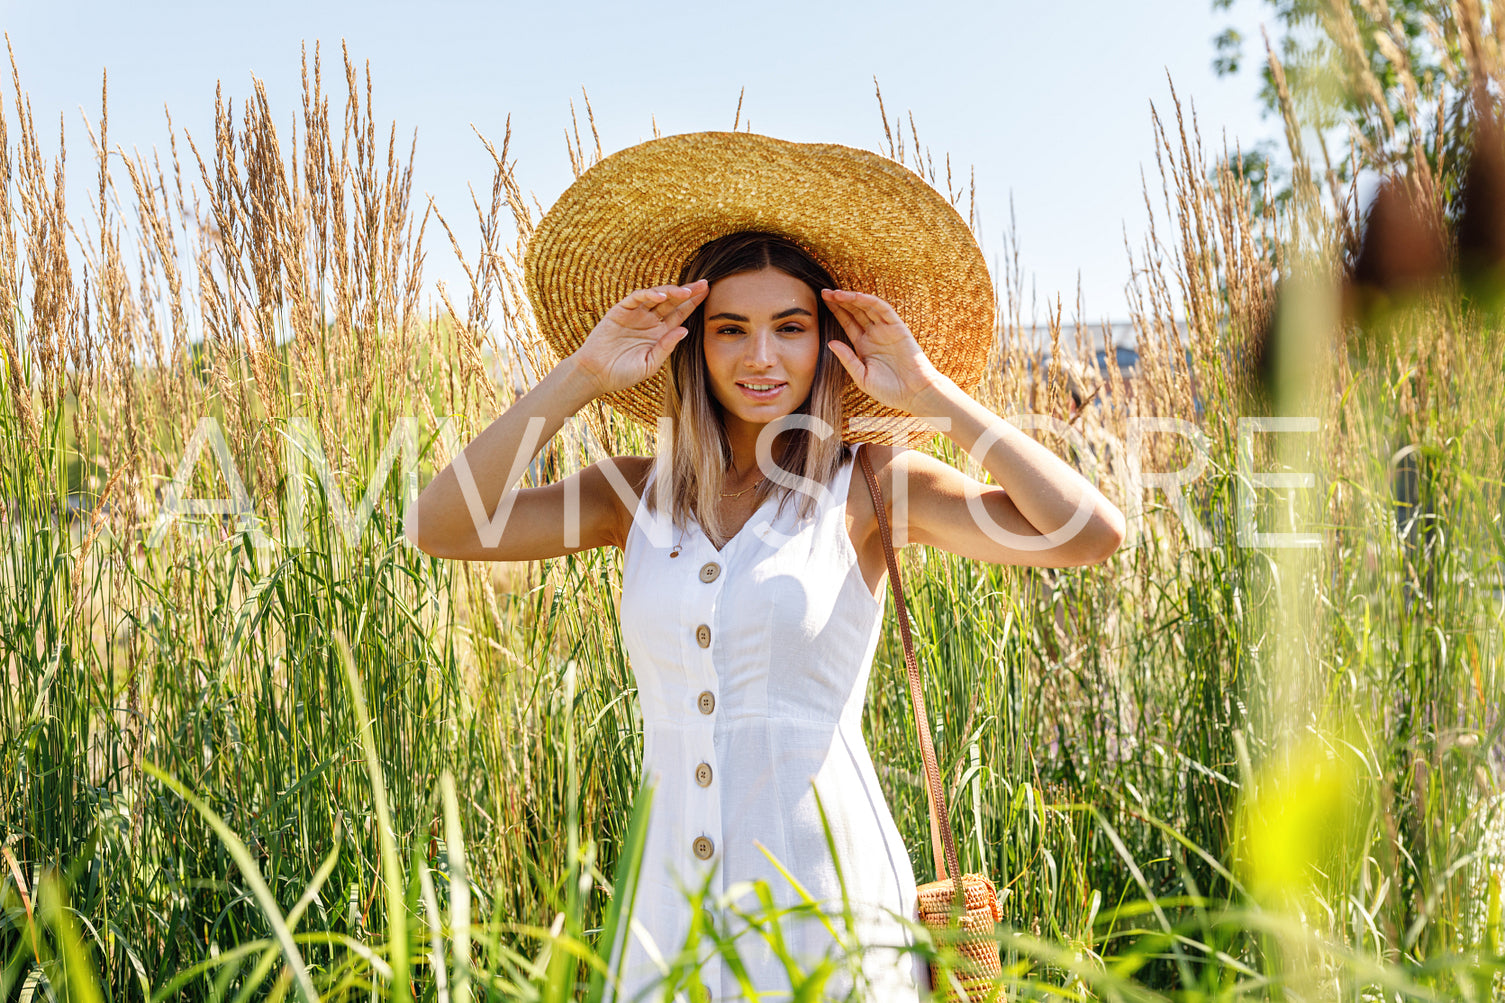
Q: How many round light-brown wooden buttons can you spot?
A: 5